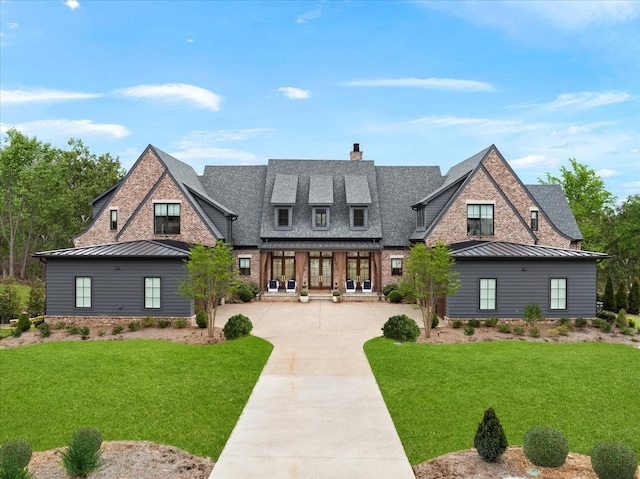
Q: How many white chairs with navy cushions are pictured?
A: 4